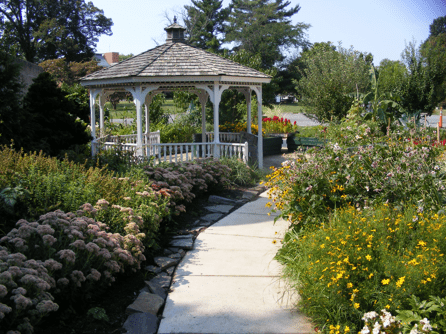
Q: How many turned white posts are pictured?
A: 8